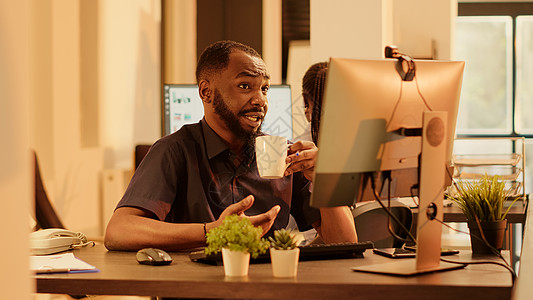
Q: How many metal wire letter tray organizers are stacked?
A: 3